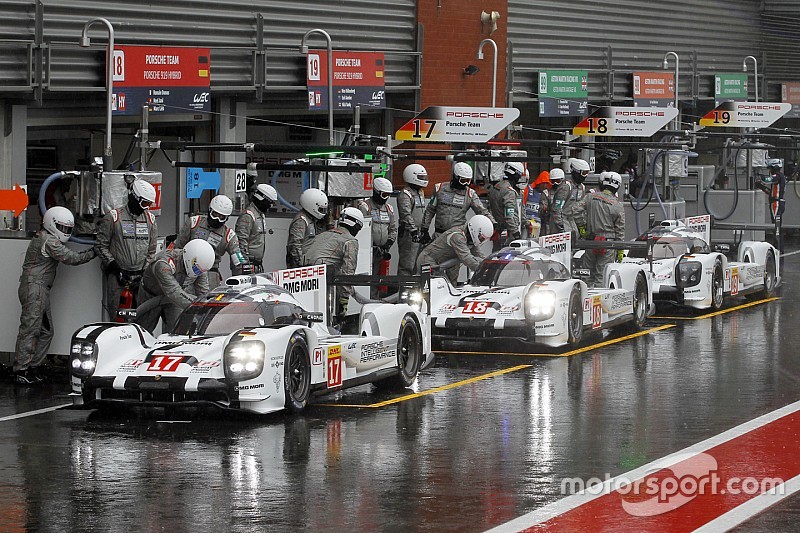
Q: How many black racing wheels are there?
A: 6